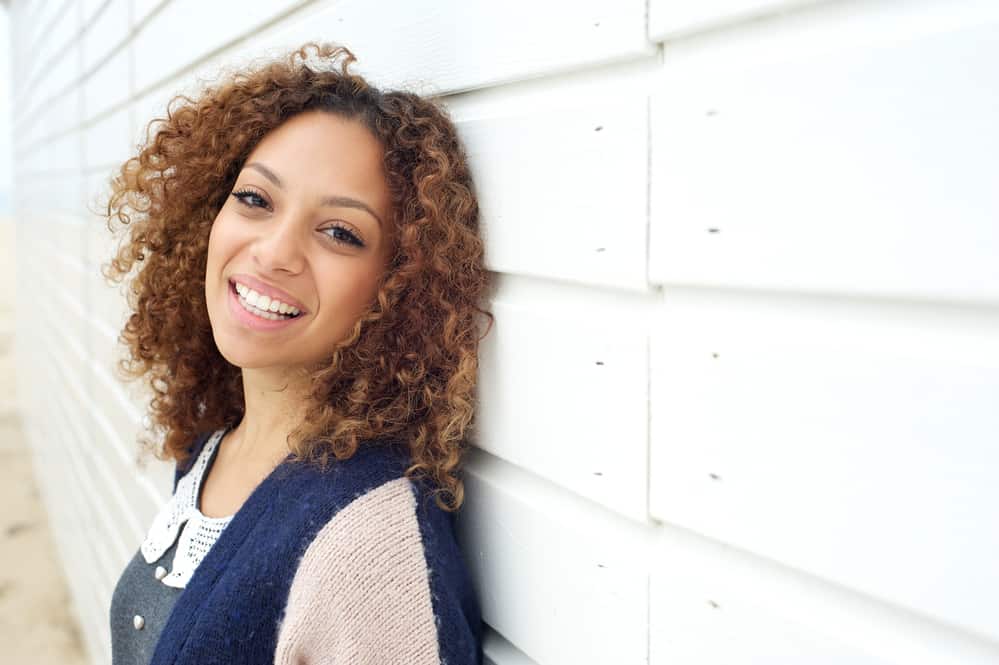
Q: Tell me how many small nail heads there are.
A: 11